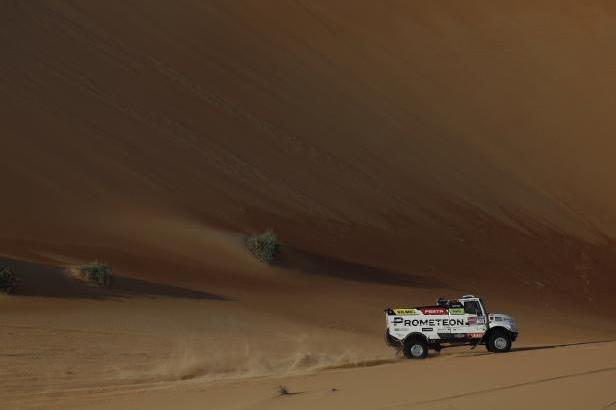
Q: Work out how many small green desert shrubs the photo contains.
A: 3